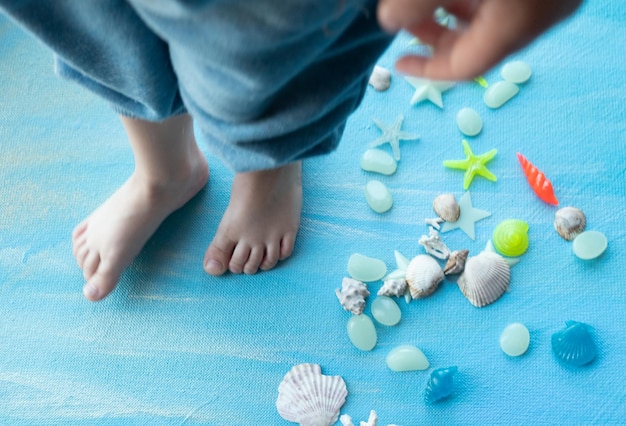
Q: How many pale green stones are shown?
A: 11